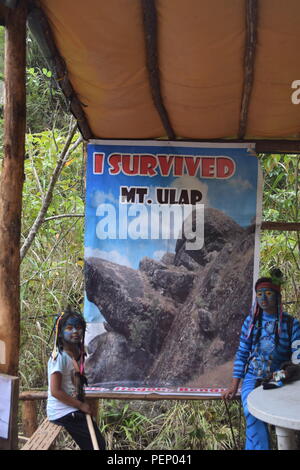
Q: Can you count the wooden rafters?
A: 3